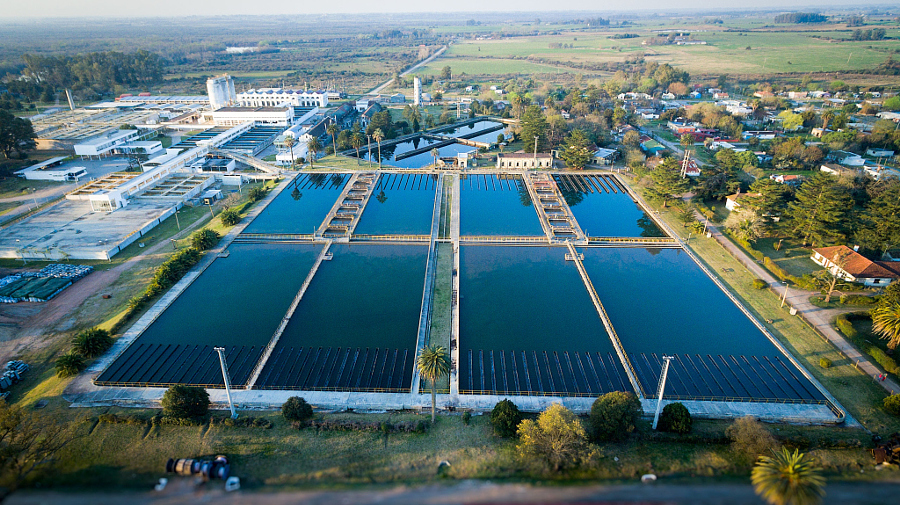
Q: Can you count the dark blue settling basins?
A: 8